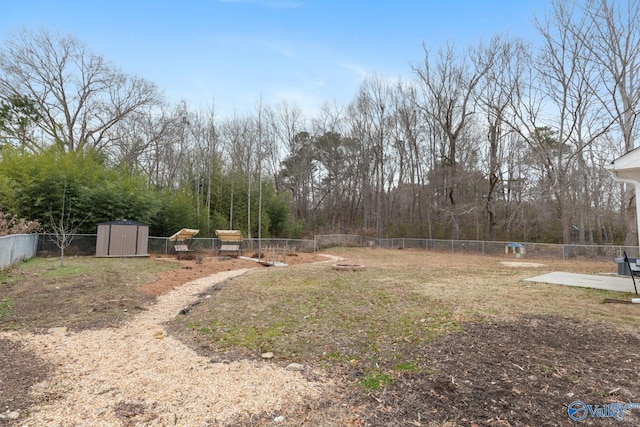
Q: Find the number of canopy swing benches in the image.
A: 2